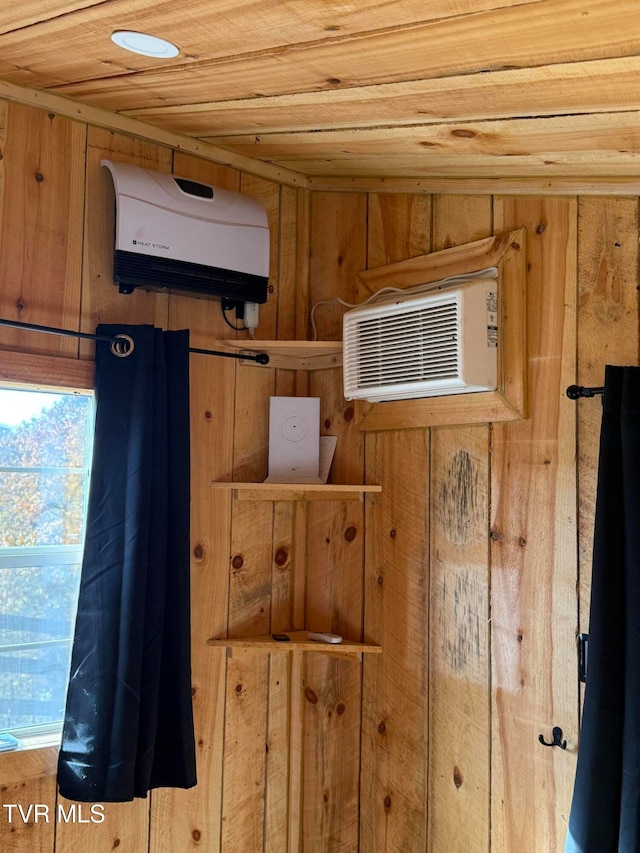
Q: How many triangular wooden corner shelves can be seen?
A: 3